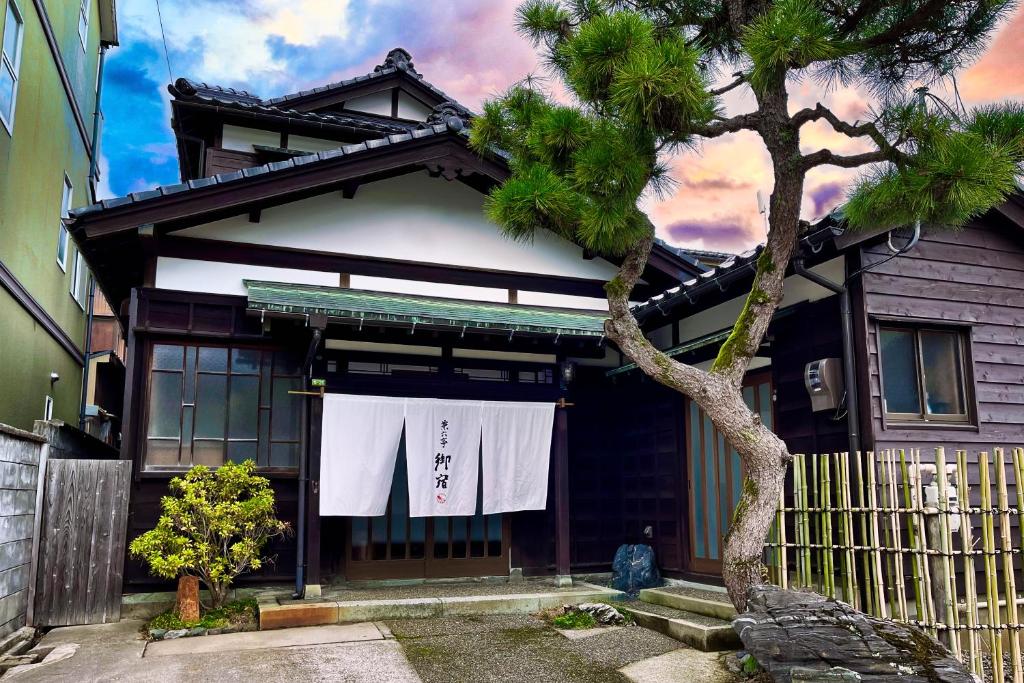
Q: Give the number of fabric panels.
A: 3